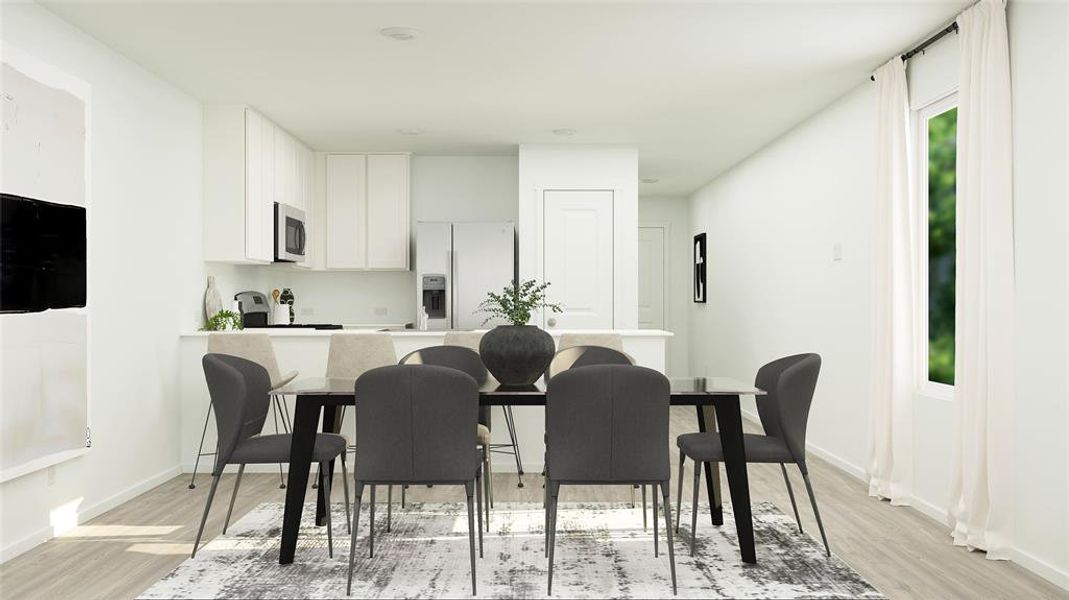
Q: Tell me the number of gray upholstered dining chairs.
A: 6